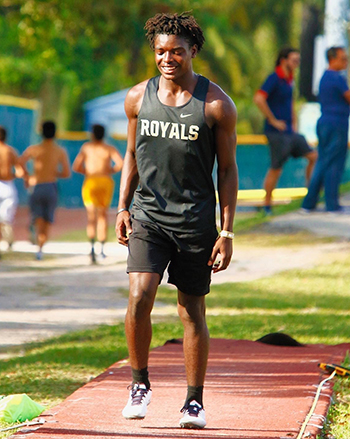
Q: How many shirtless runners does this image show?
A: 3